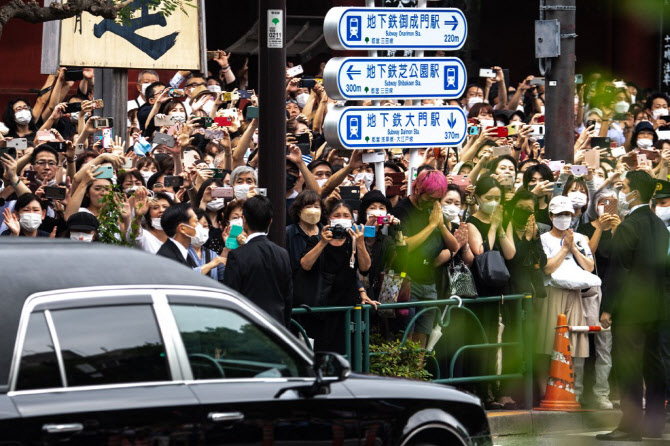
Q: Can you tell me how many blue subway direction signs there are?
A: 3